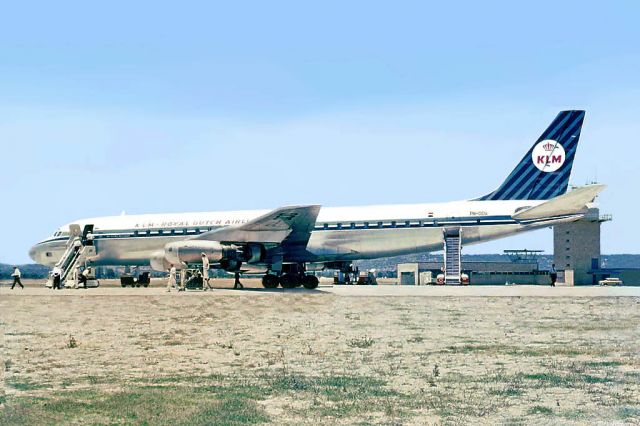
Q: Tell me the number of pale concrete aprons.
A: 1